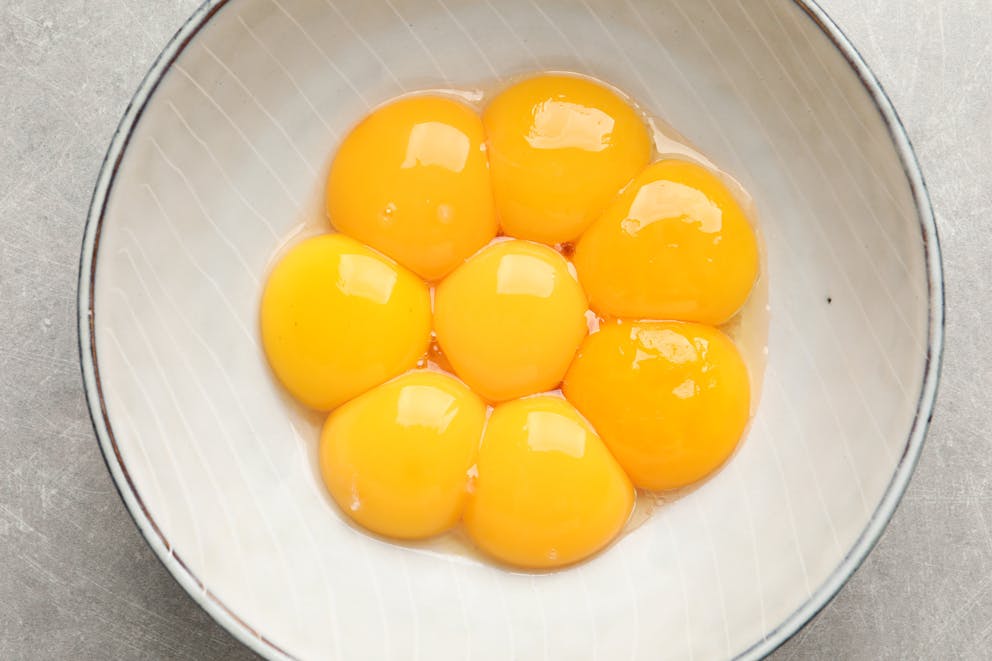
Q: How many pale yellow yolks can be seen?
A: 4